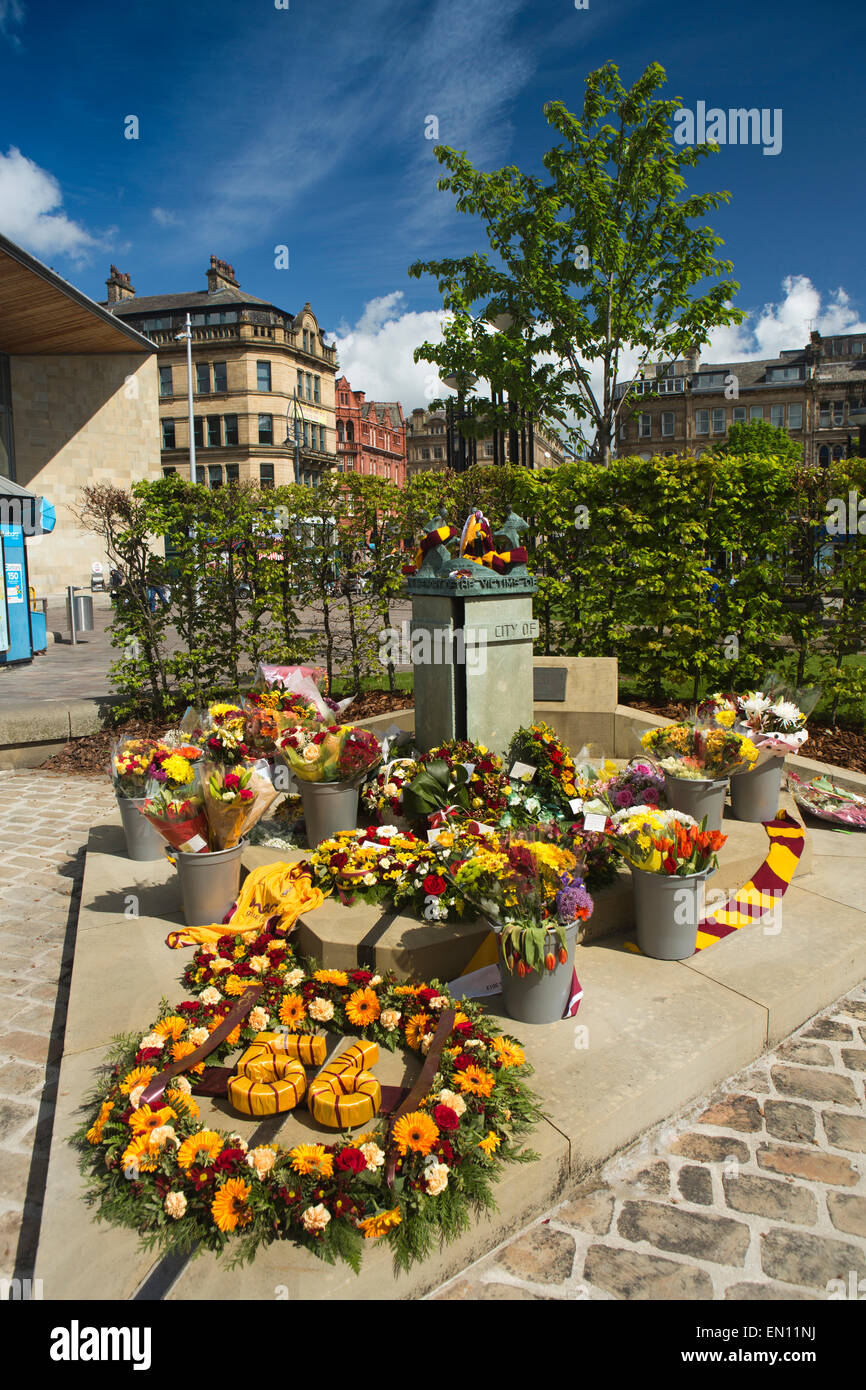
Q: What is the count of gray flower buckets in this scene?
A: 7